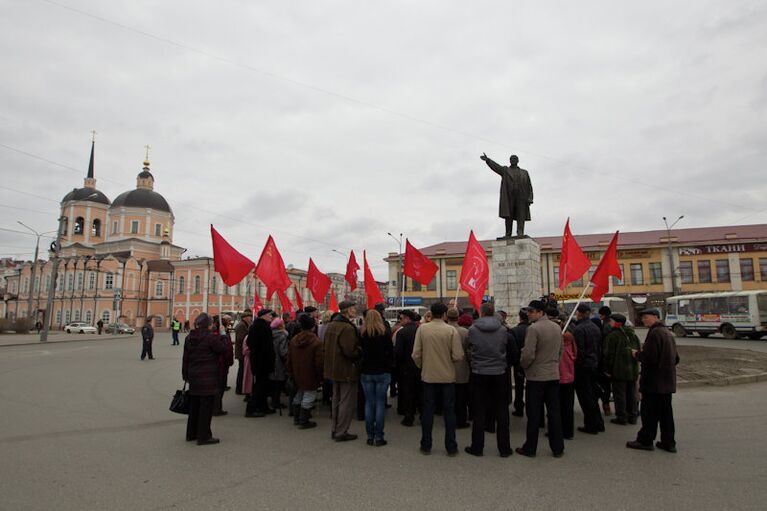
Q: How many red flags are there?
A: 13